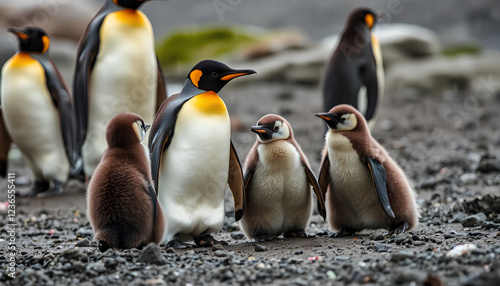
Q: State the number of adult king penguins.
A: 4